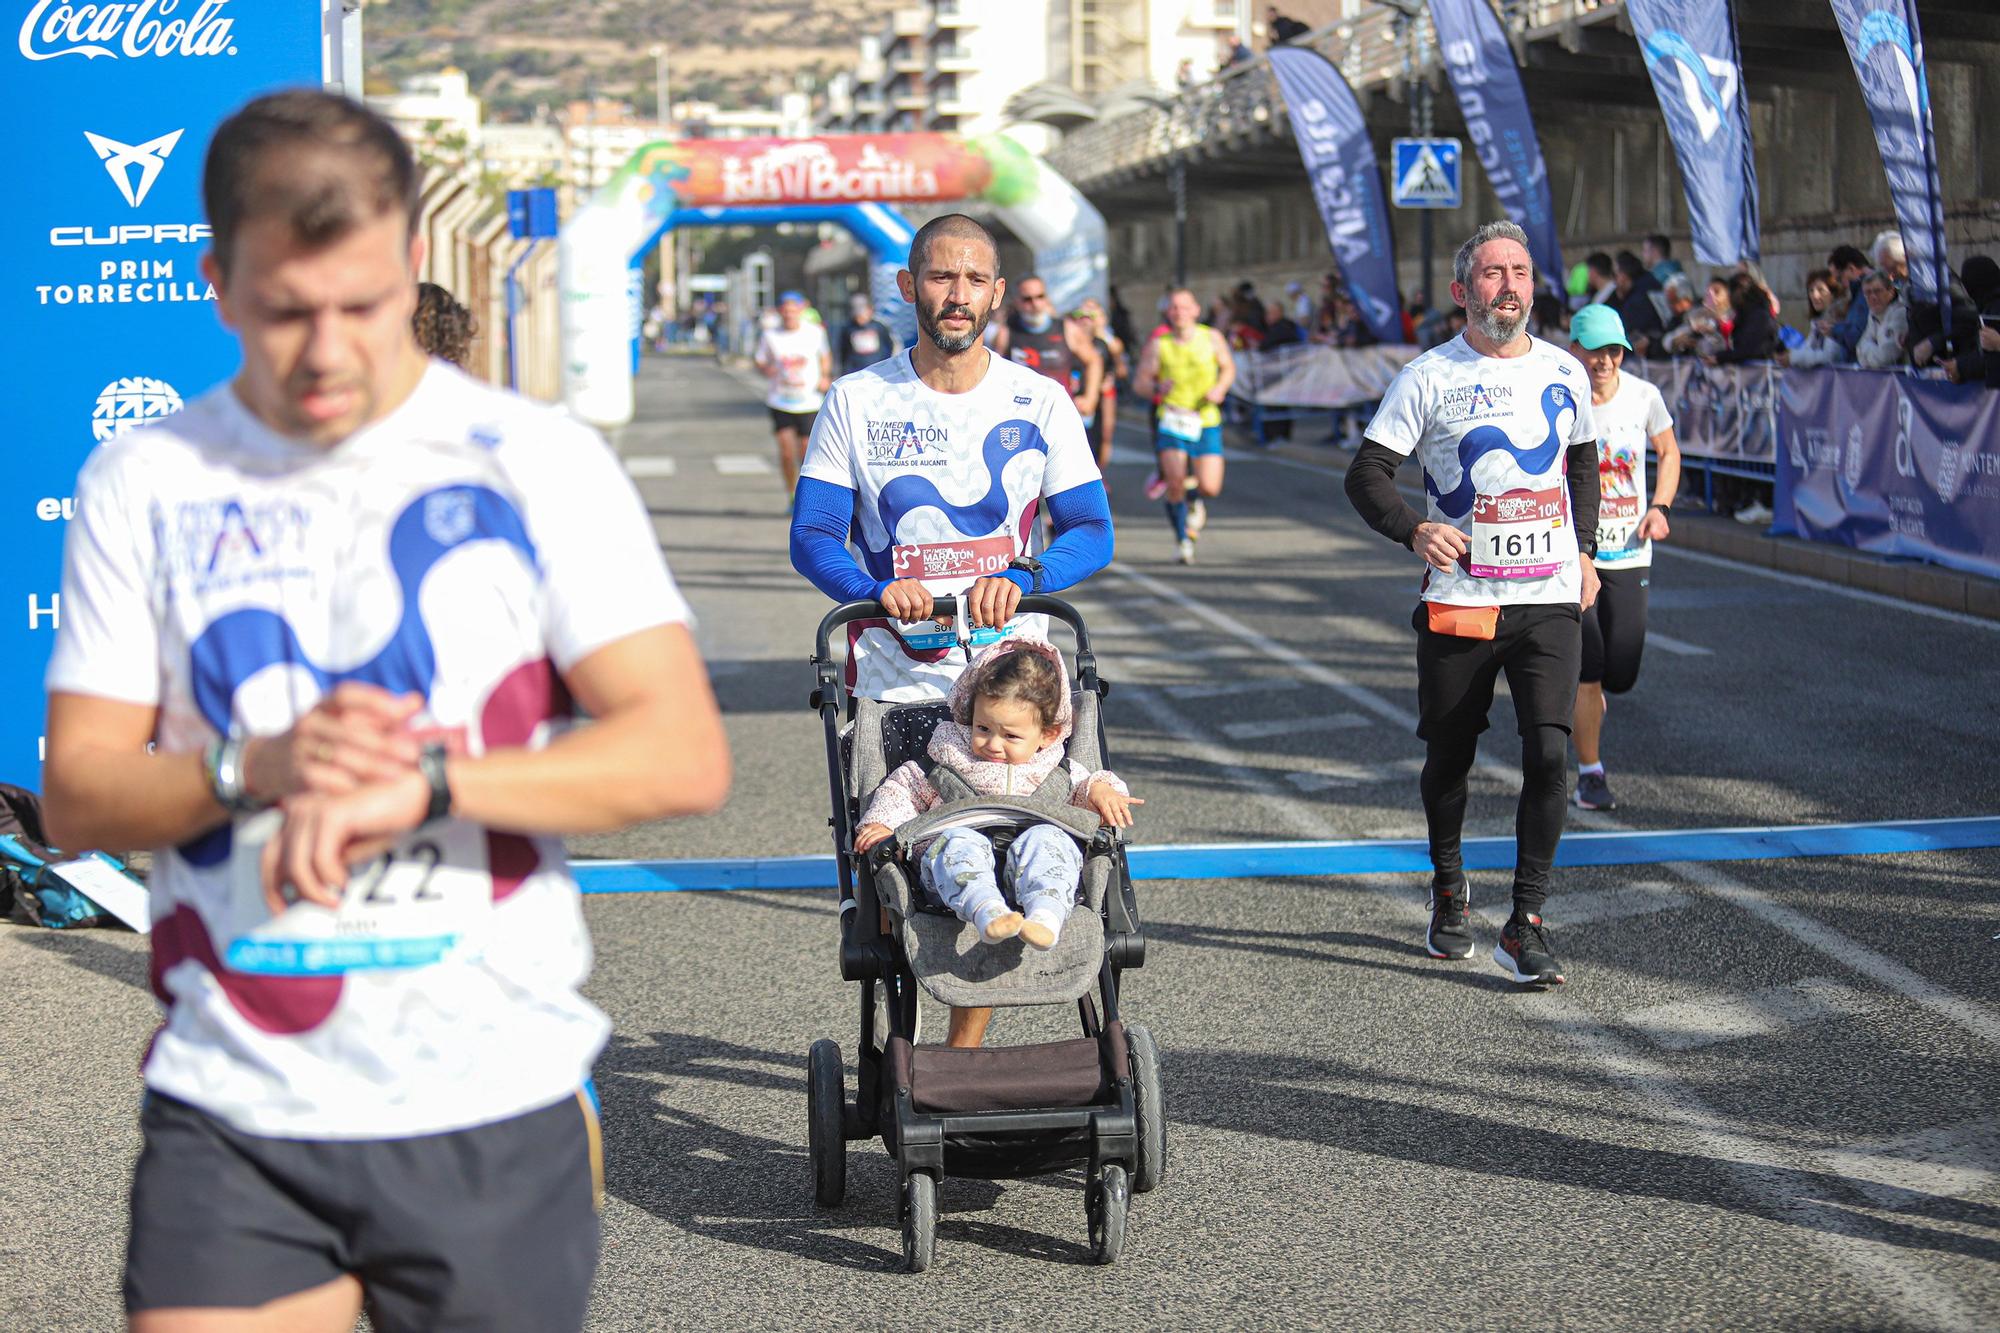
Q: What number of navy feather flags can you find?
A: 4